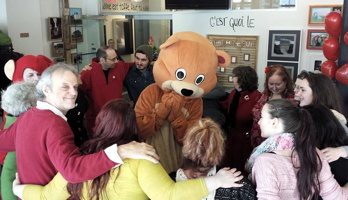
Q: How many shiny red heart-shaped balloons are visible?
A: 5